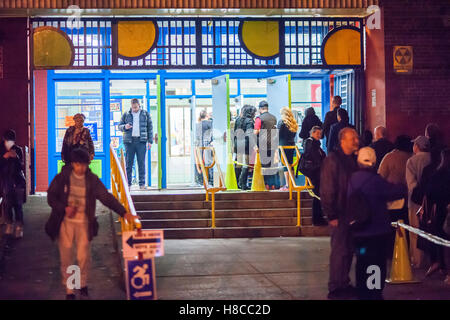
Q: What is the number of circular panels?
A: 4